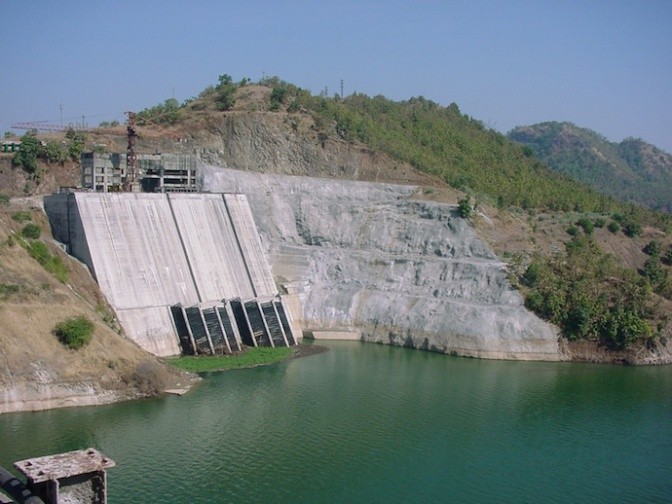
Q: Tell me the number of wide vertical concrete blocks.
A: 3